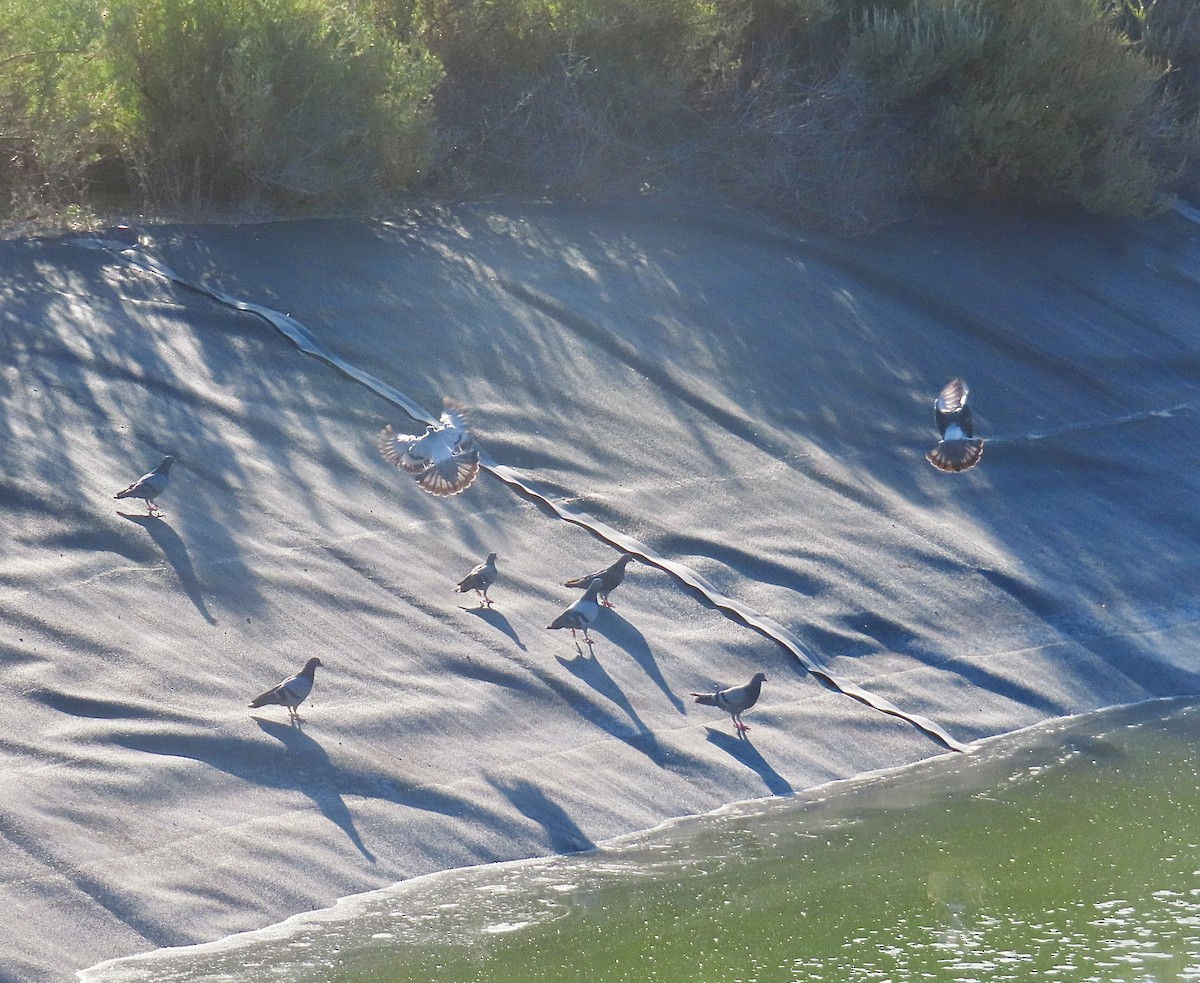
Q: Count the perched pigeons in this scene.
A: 6